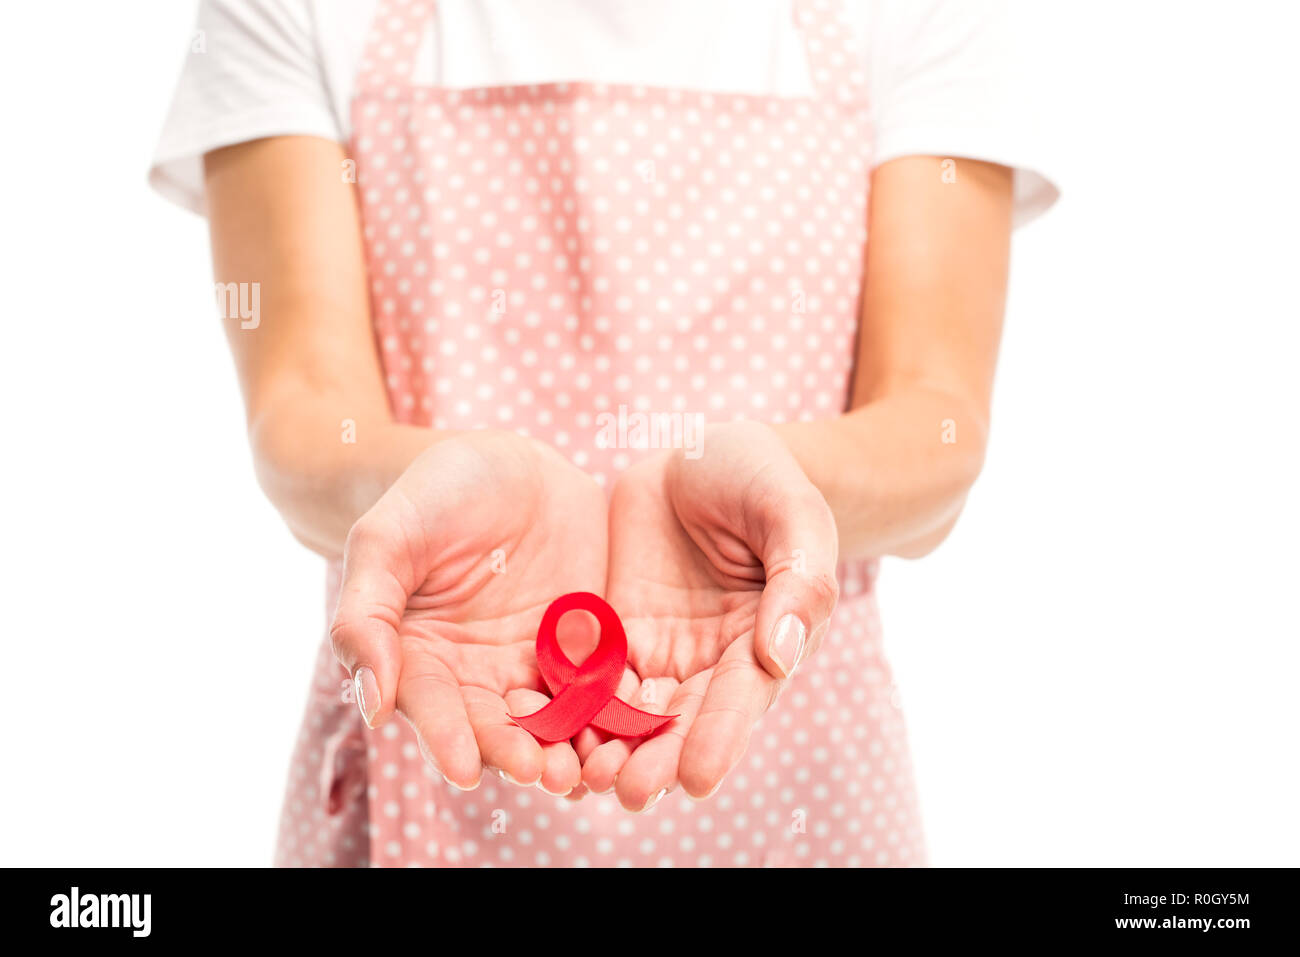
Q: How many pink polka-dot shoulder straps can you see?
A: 2